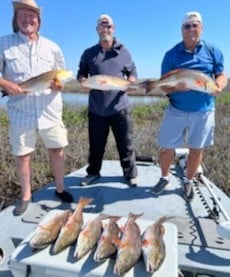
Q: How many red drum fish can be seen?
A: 9